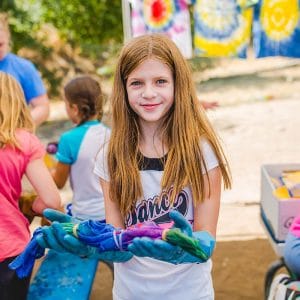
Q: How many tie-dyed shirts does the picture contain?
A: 3